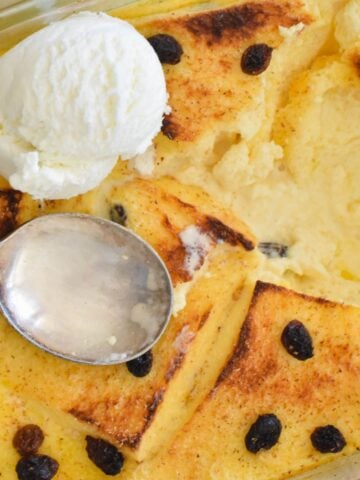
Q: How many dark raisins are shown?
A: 11